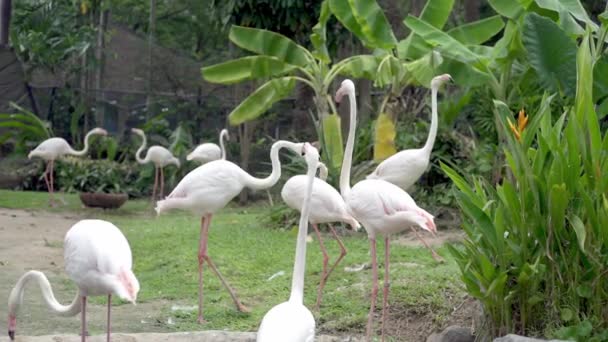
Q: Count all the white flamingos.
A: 9